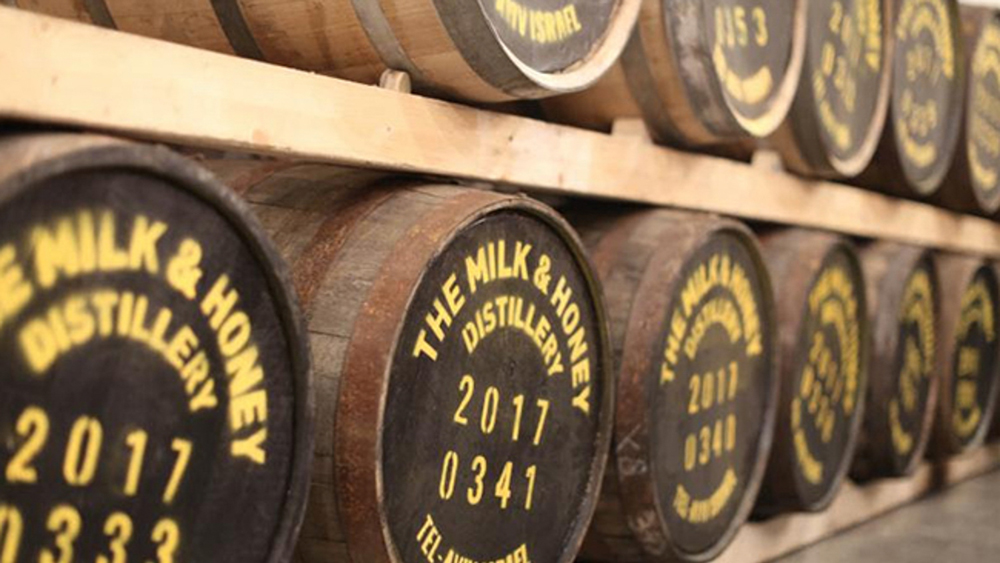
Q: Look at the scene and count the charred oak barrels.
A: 11